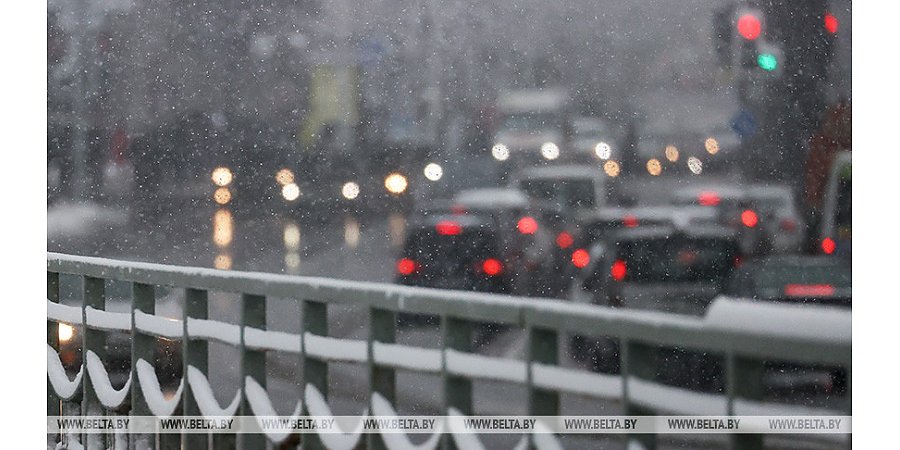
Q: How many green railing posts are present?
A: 11